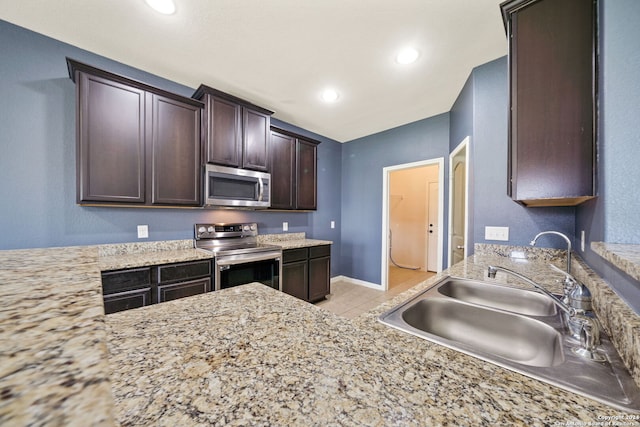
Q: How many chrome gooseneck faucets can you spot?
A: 1